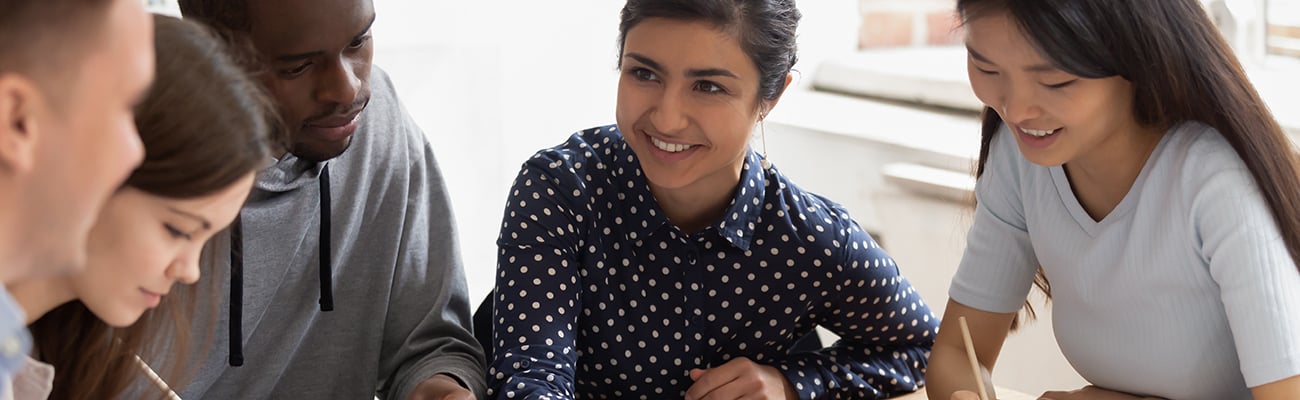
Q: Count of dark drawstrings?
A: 2